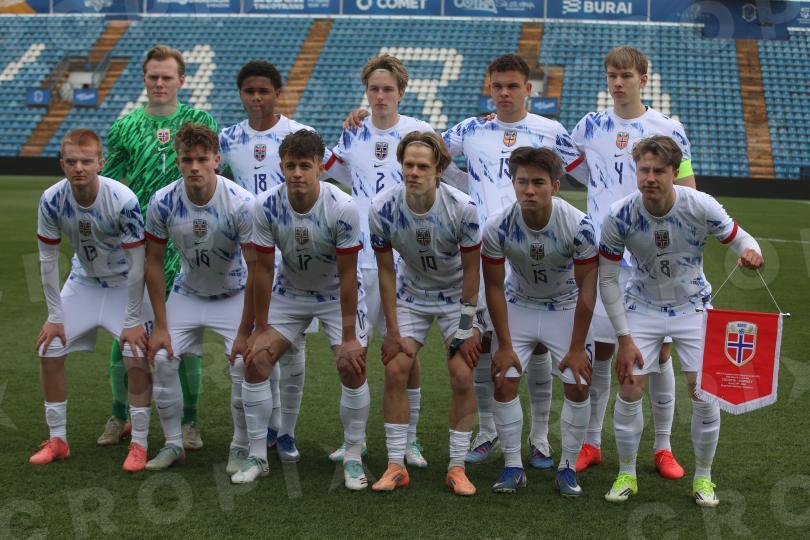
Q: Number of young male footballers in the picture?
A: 11